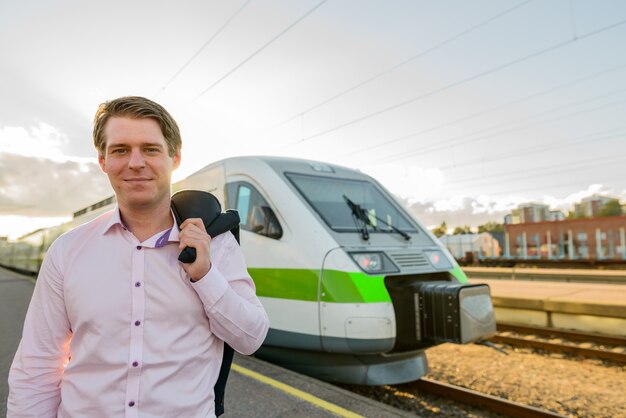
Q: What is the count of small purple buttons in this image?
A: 5